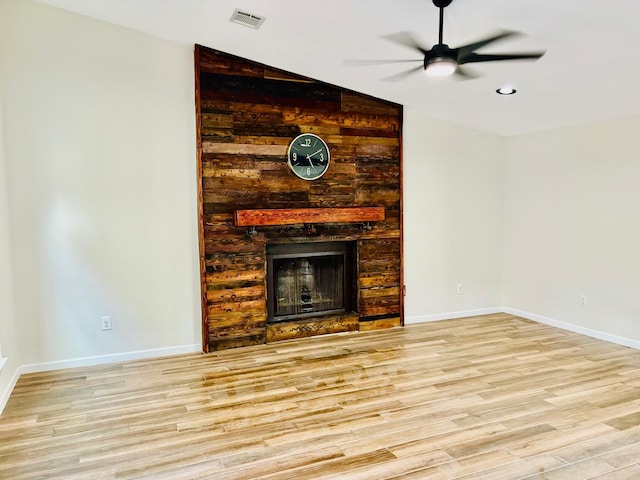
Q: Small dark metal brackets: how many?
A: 3